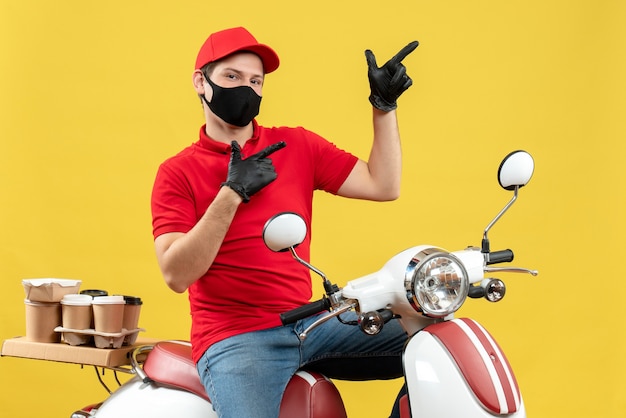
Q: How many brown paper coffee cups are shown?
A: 4